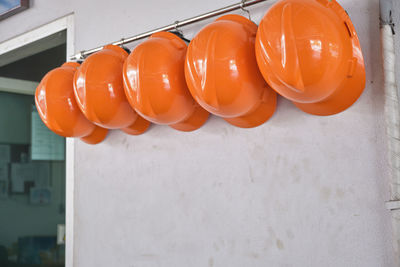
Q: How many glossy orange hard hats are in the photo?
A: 5